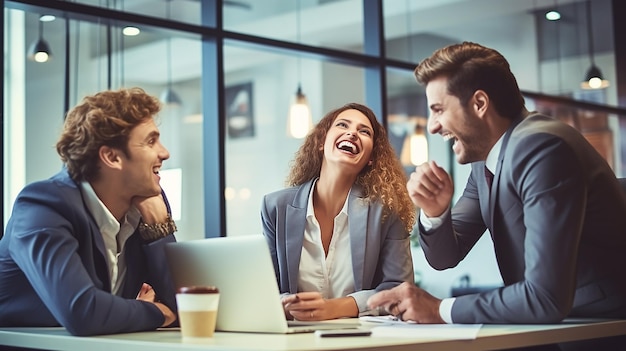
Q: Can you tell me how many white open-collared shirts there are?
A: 2